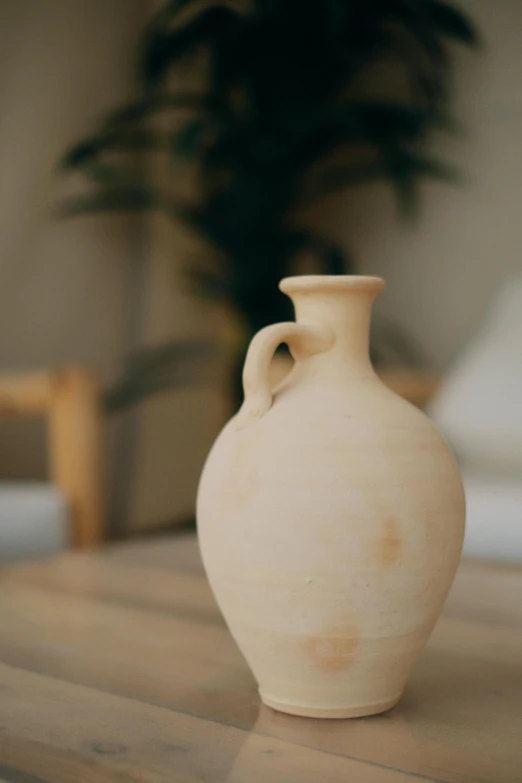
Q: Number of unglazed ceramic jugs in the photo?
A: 1